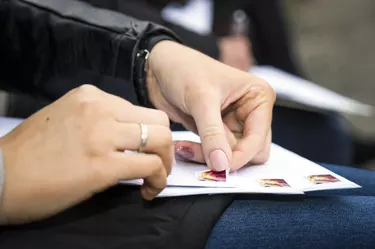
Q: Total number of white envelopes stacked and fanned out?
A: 3